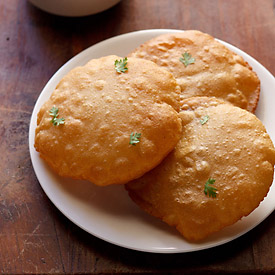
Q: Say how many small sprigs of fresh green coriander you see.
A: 6